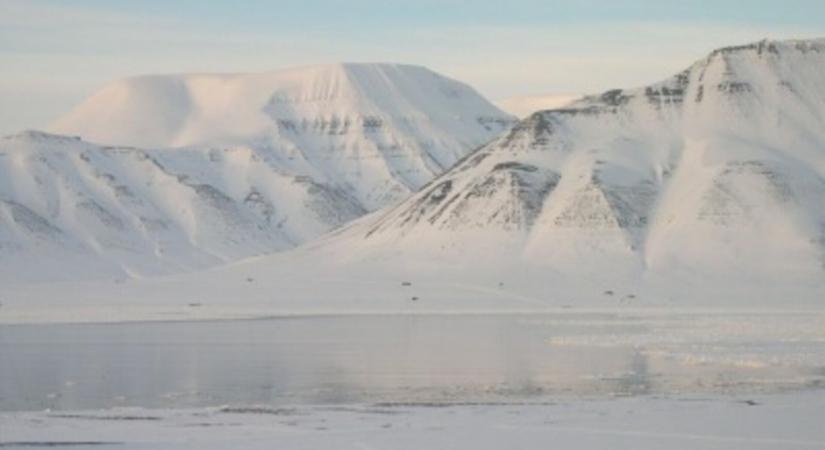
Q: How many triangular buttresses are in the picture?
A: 3